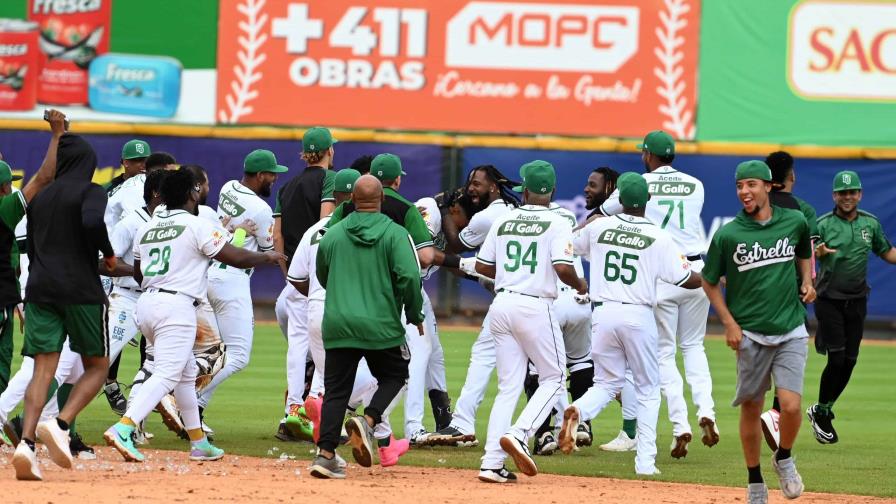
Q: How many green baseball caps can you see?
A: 11